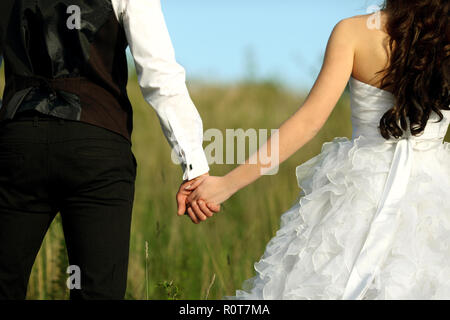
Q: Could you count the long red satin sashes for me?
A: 0